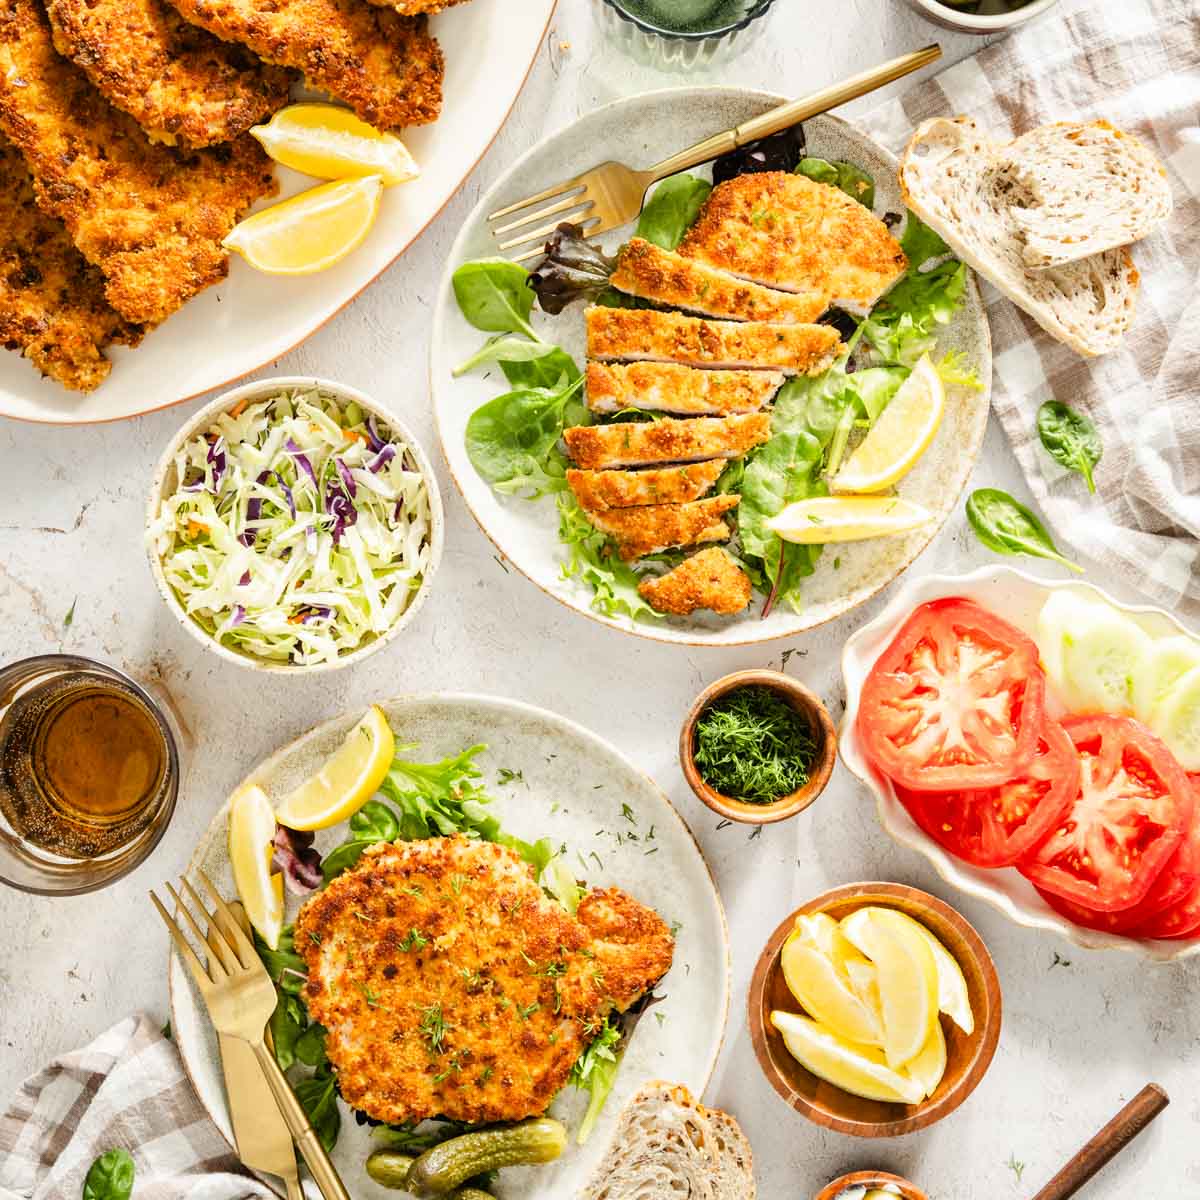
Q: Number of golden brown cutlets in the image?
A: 7